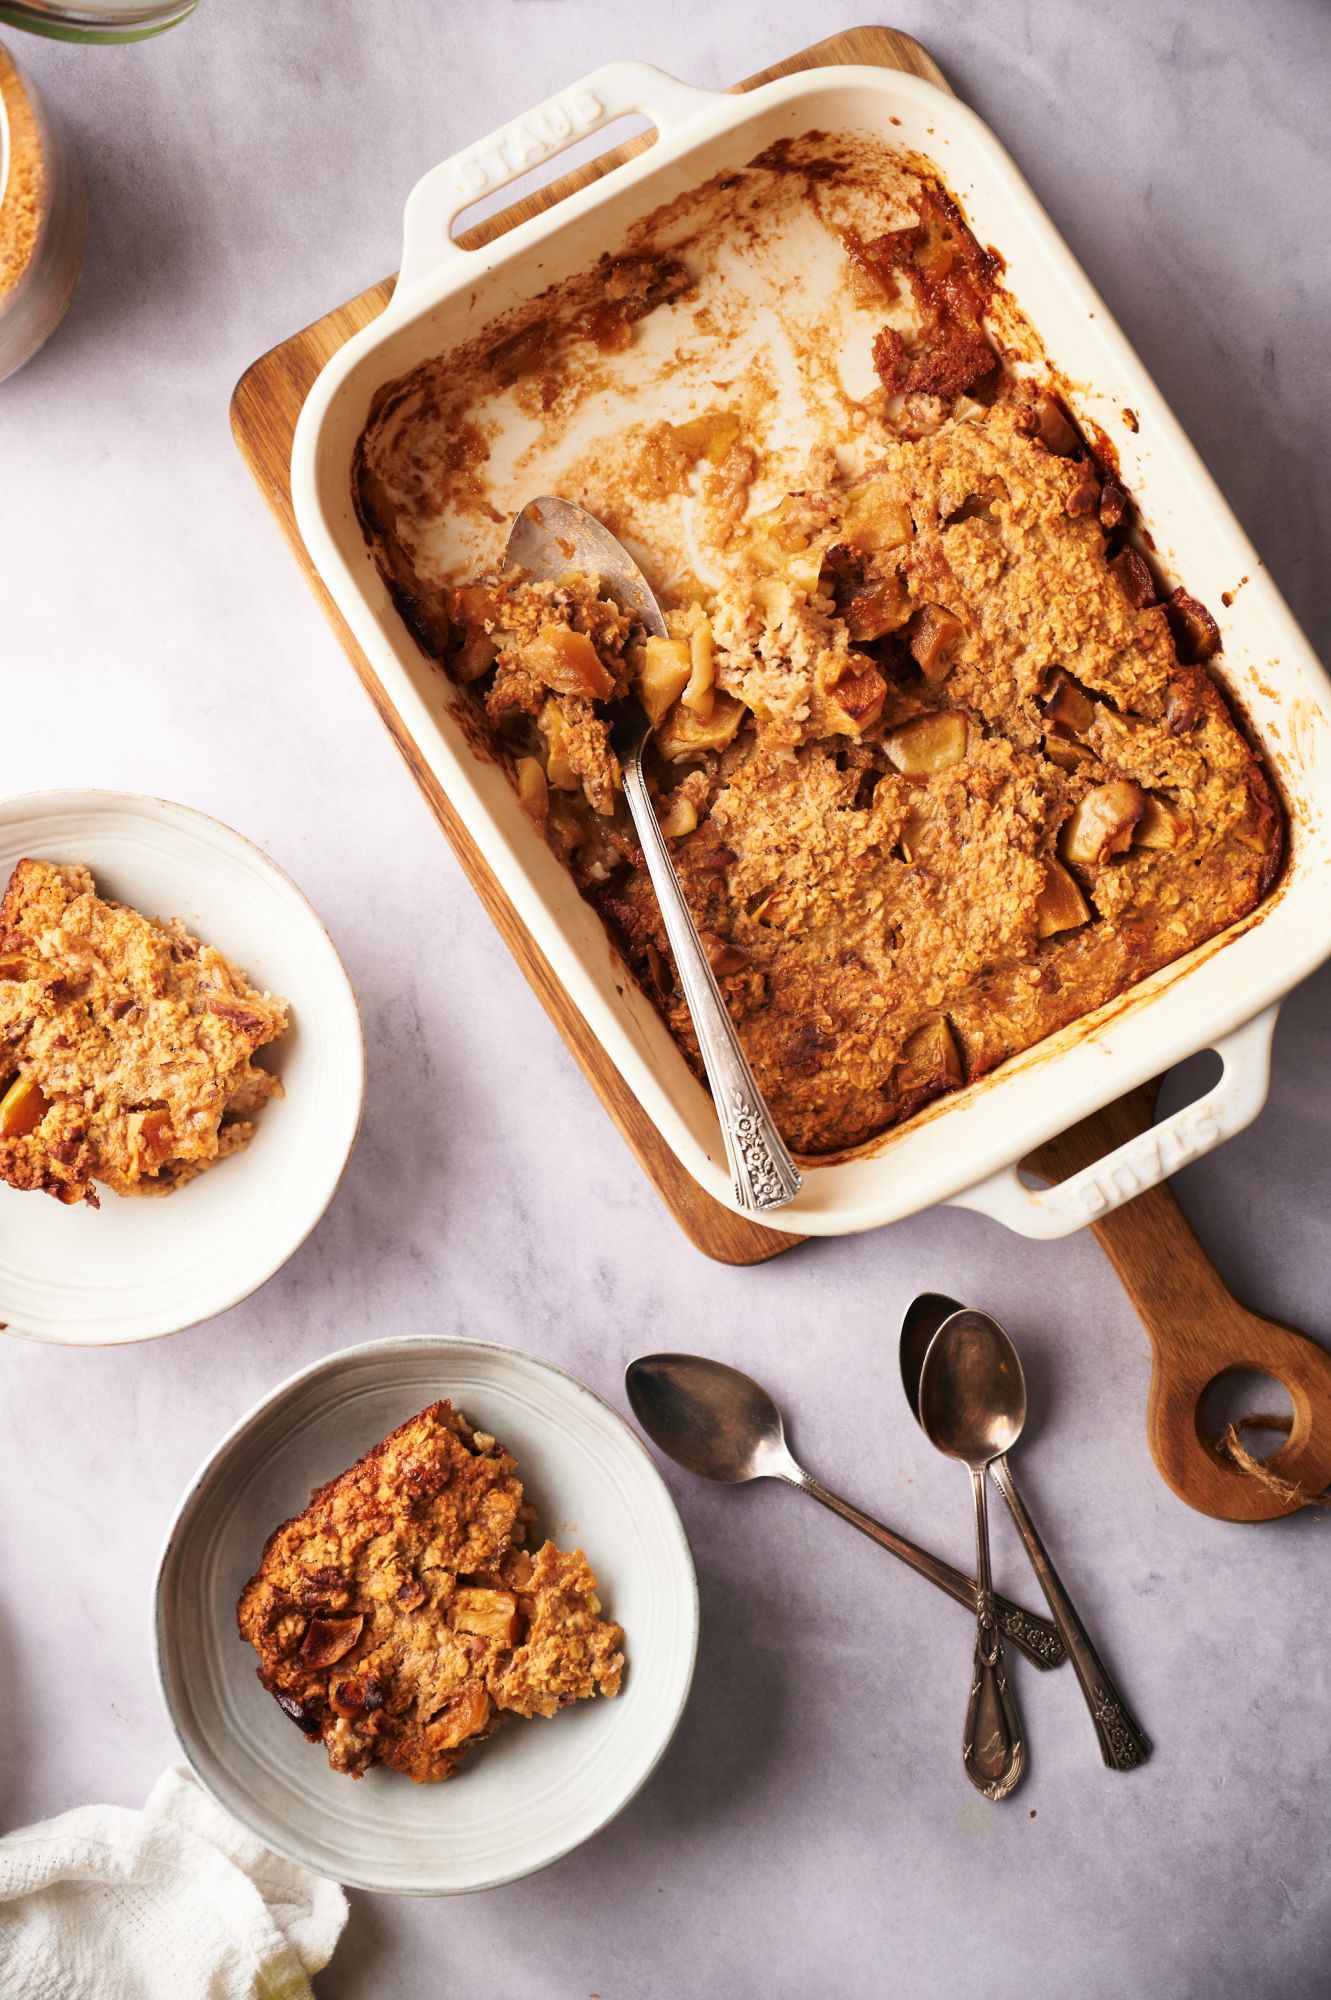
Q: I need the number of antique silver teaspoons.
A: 3